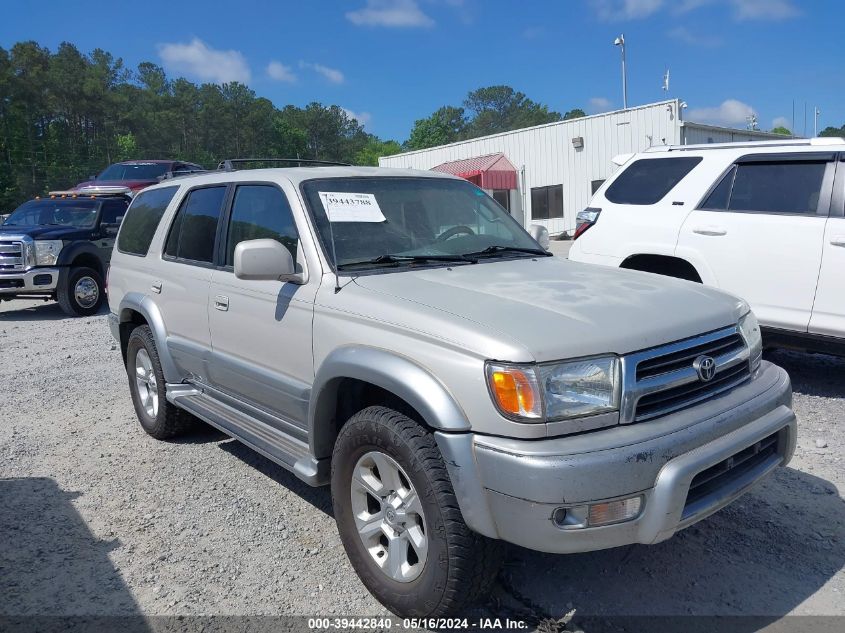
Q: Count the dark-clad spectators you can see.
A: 0